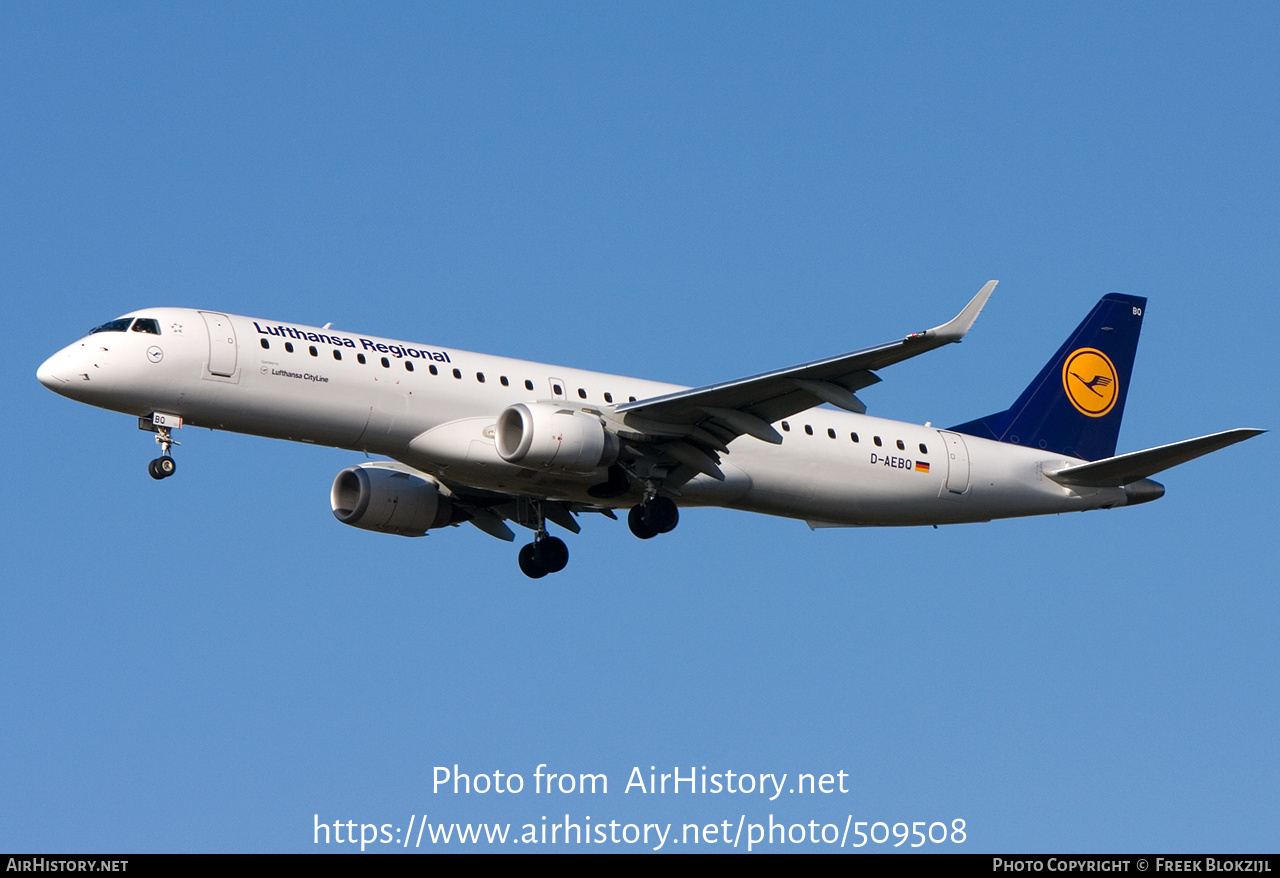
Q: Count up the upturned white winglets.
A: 1